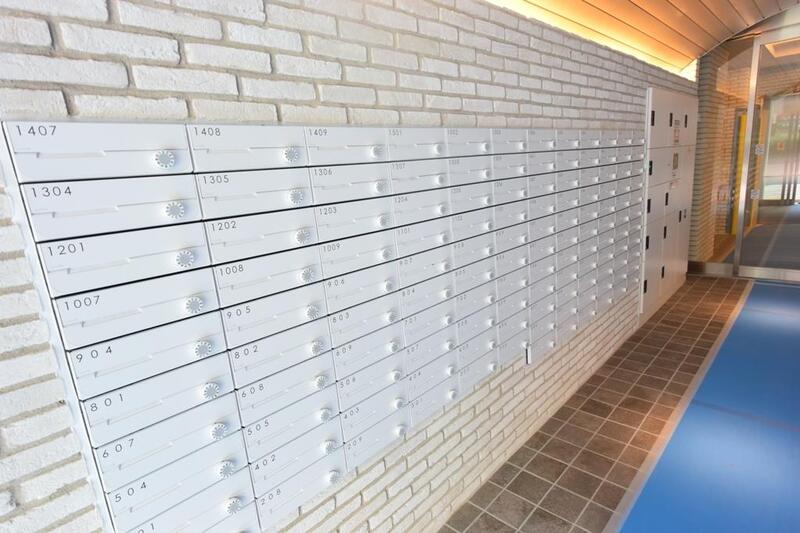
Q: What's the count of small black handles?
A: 11